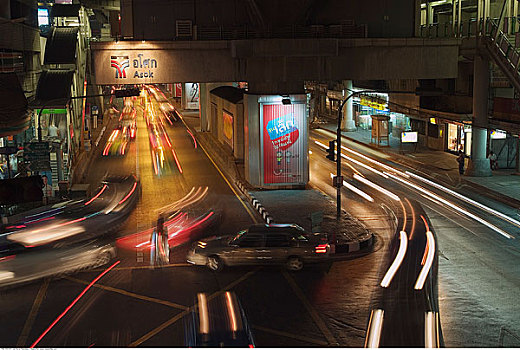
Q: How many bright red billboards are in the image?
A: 1